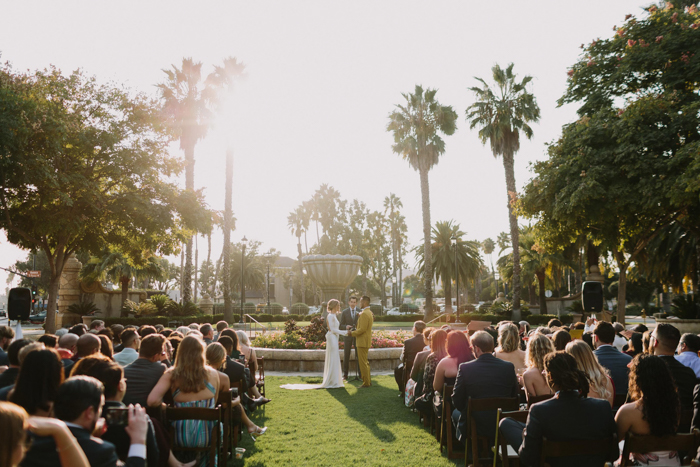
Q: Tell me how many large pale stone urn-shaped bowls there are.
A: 1